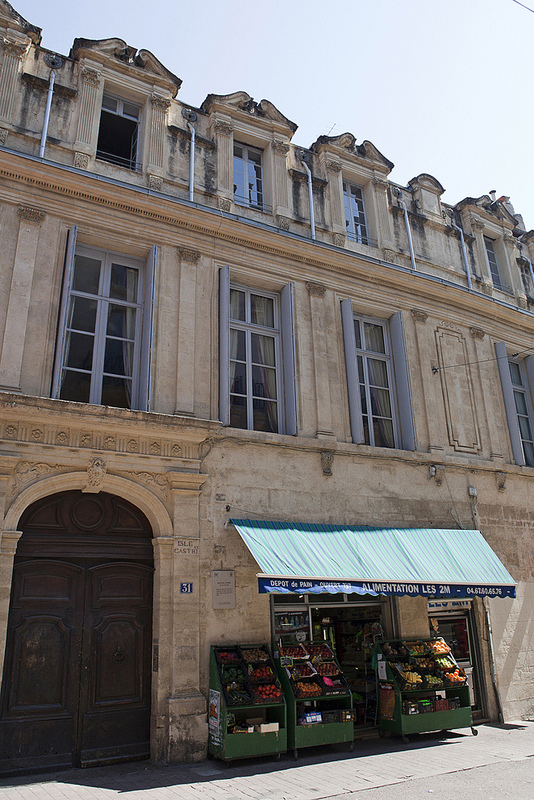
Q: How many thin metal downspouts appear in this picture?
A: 6